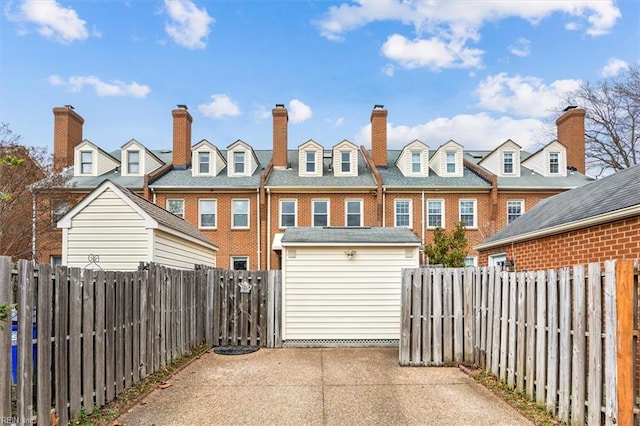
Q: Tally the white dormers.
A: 10